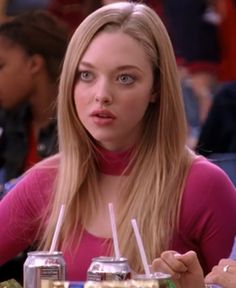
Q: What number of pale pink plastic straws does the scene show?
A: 3